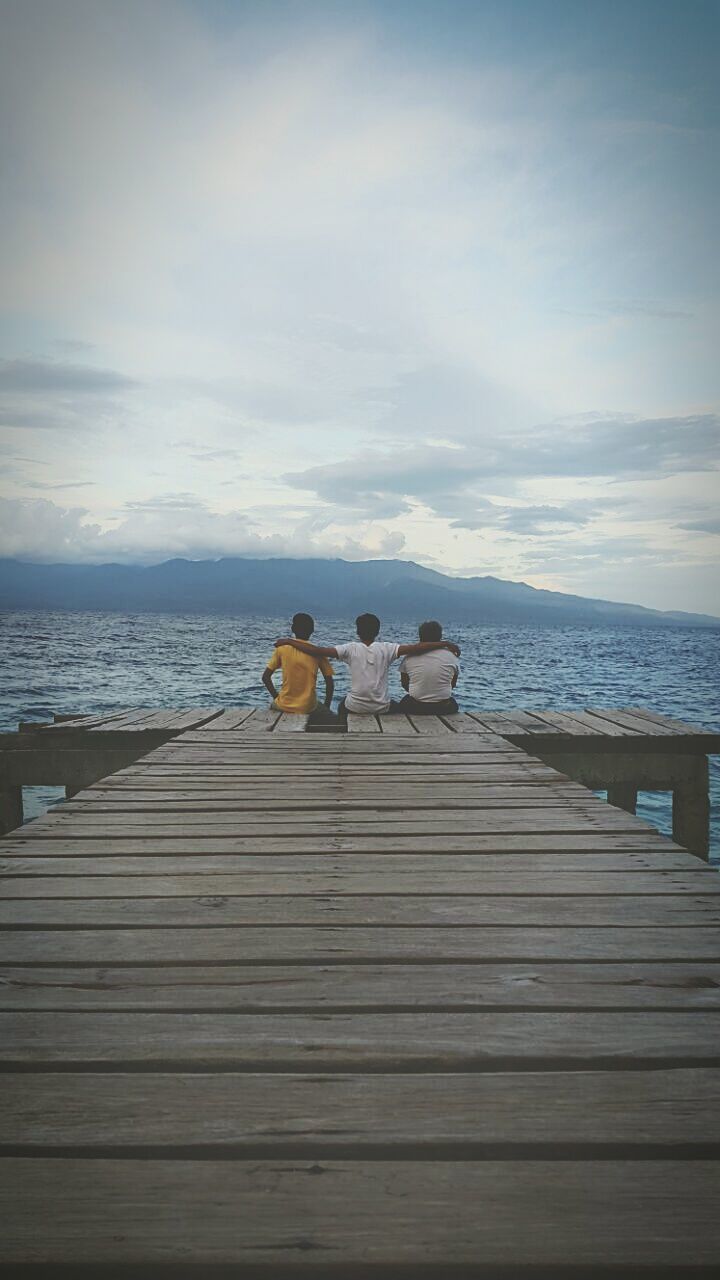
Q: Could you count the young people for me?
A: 3